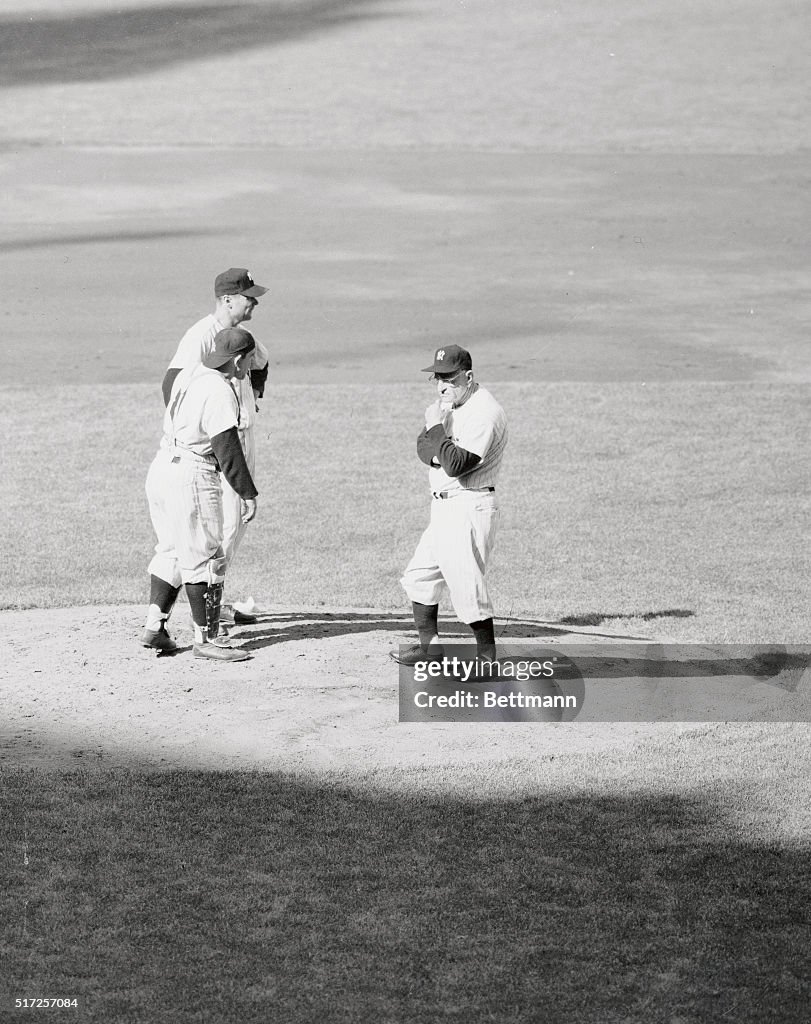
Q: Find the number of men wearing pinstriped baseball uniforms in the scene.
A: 3